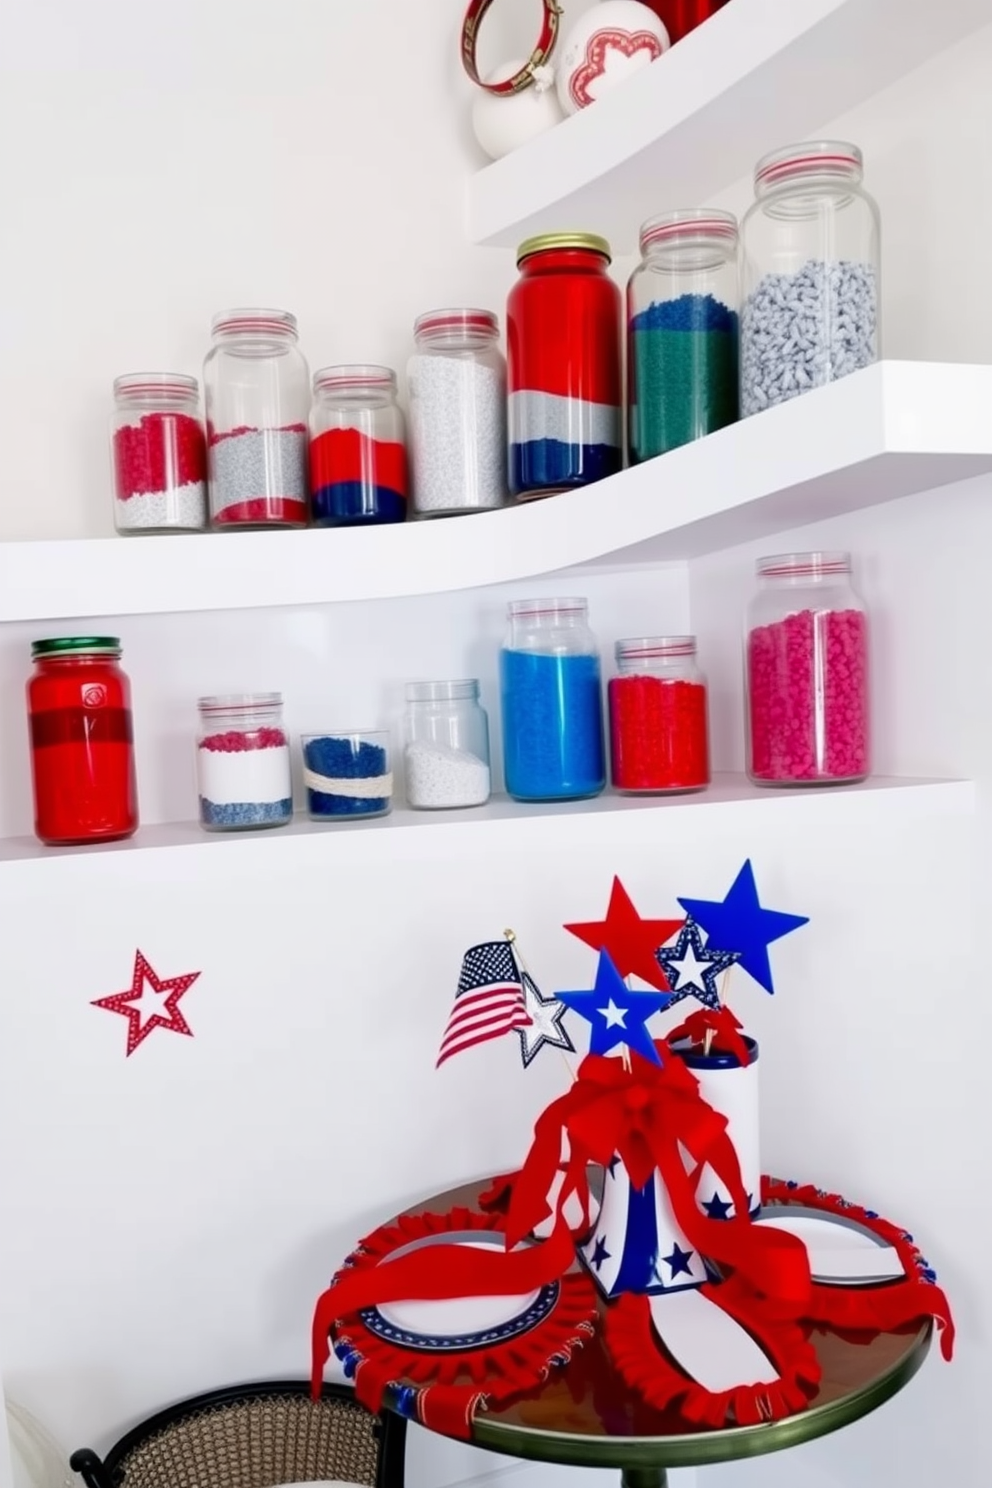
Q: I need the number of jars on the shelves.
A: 14